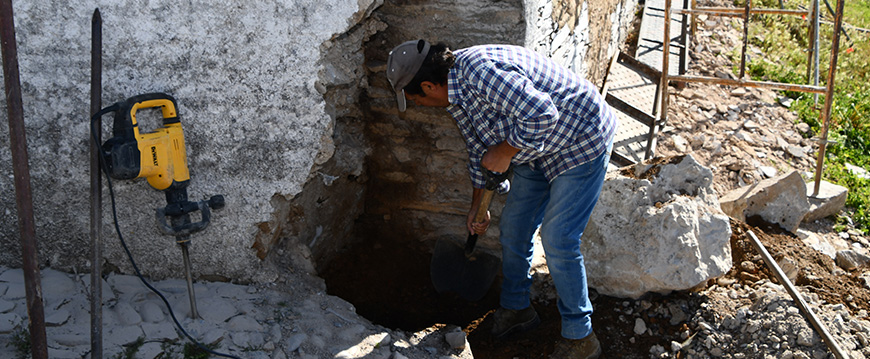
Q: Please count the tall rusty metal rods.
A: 2